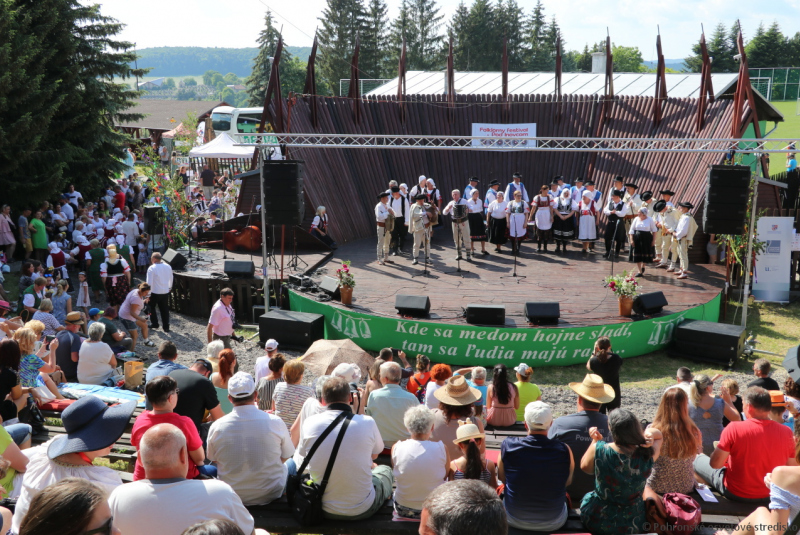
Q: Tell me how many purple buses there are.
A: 0